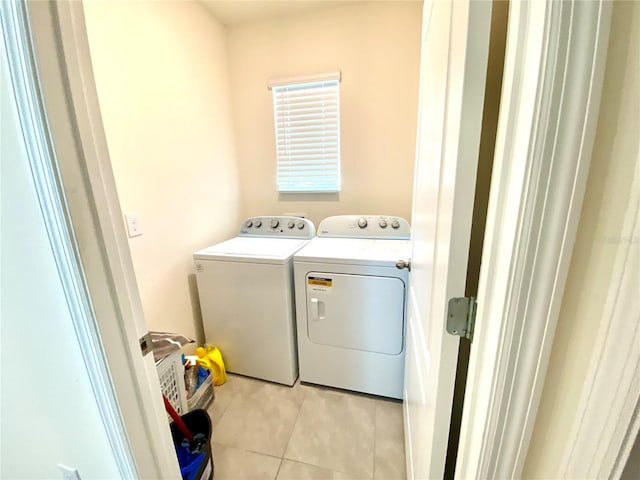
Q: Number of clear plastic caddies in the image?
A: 1